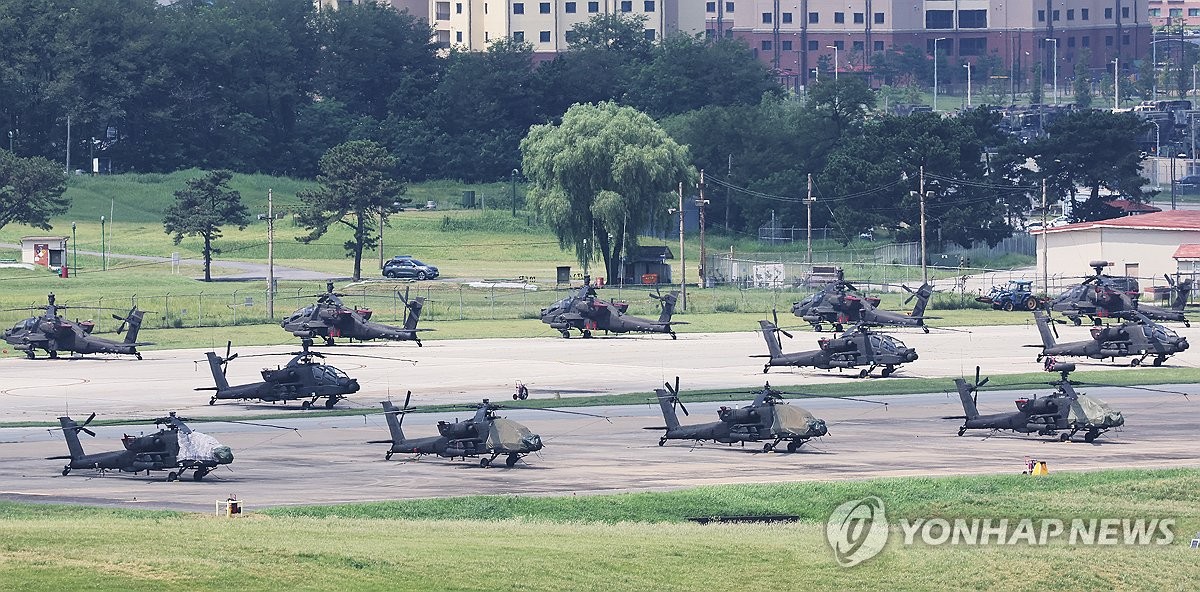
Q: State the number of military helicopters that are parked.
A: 12